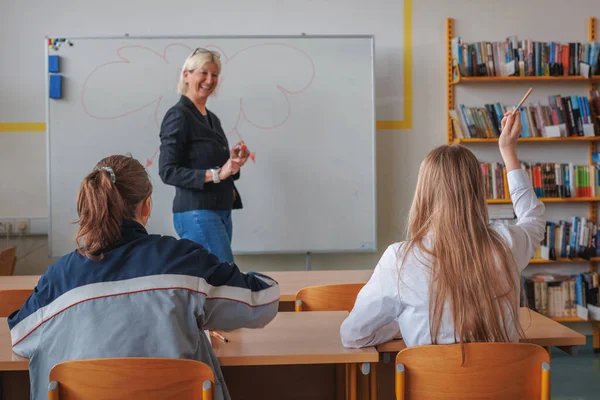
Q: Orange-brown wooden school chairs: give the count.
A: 5